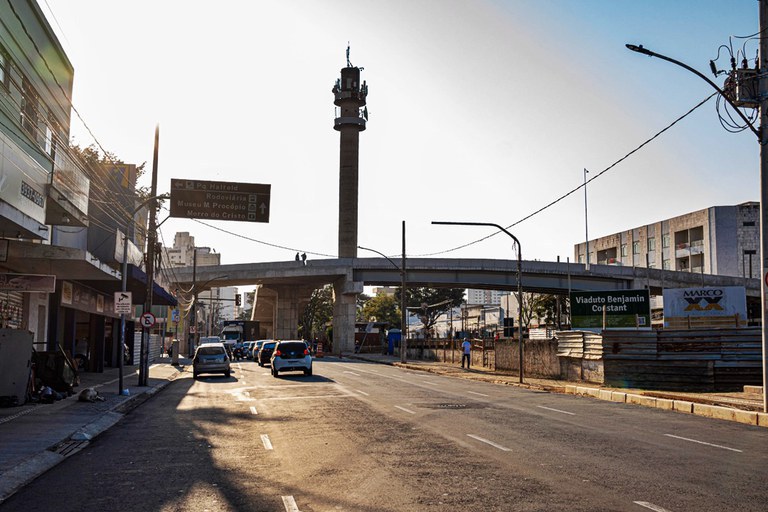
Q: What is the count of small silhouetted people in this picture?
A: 2